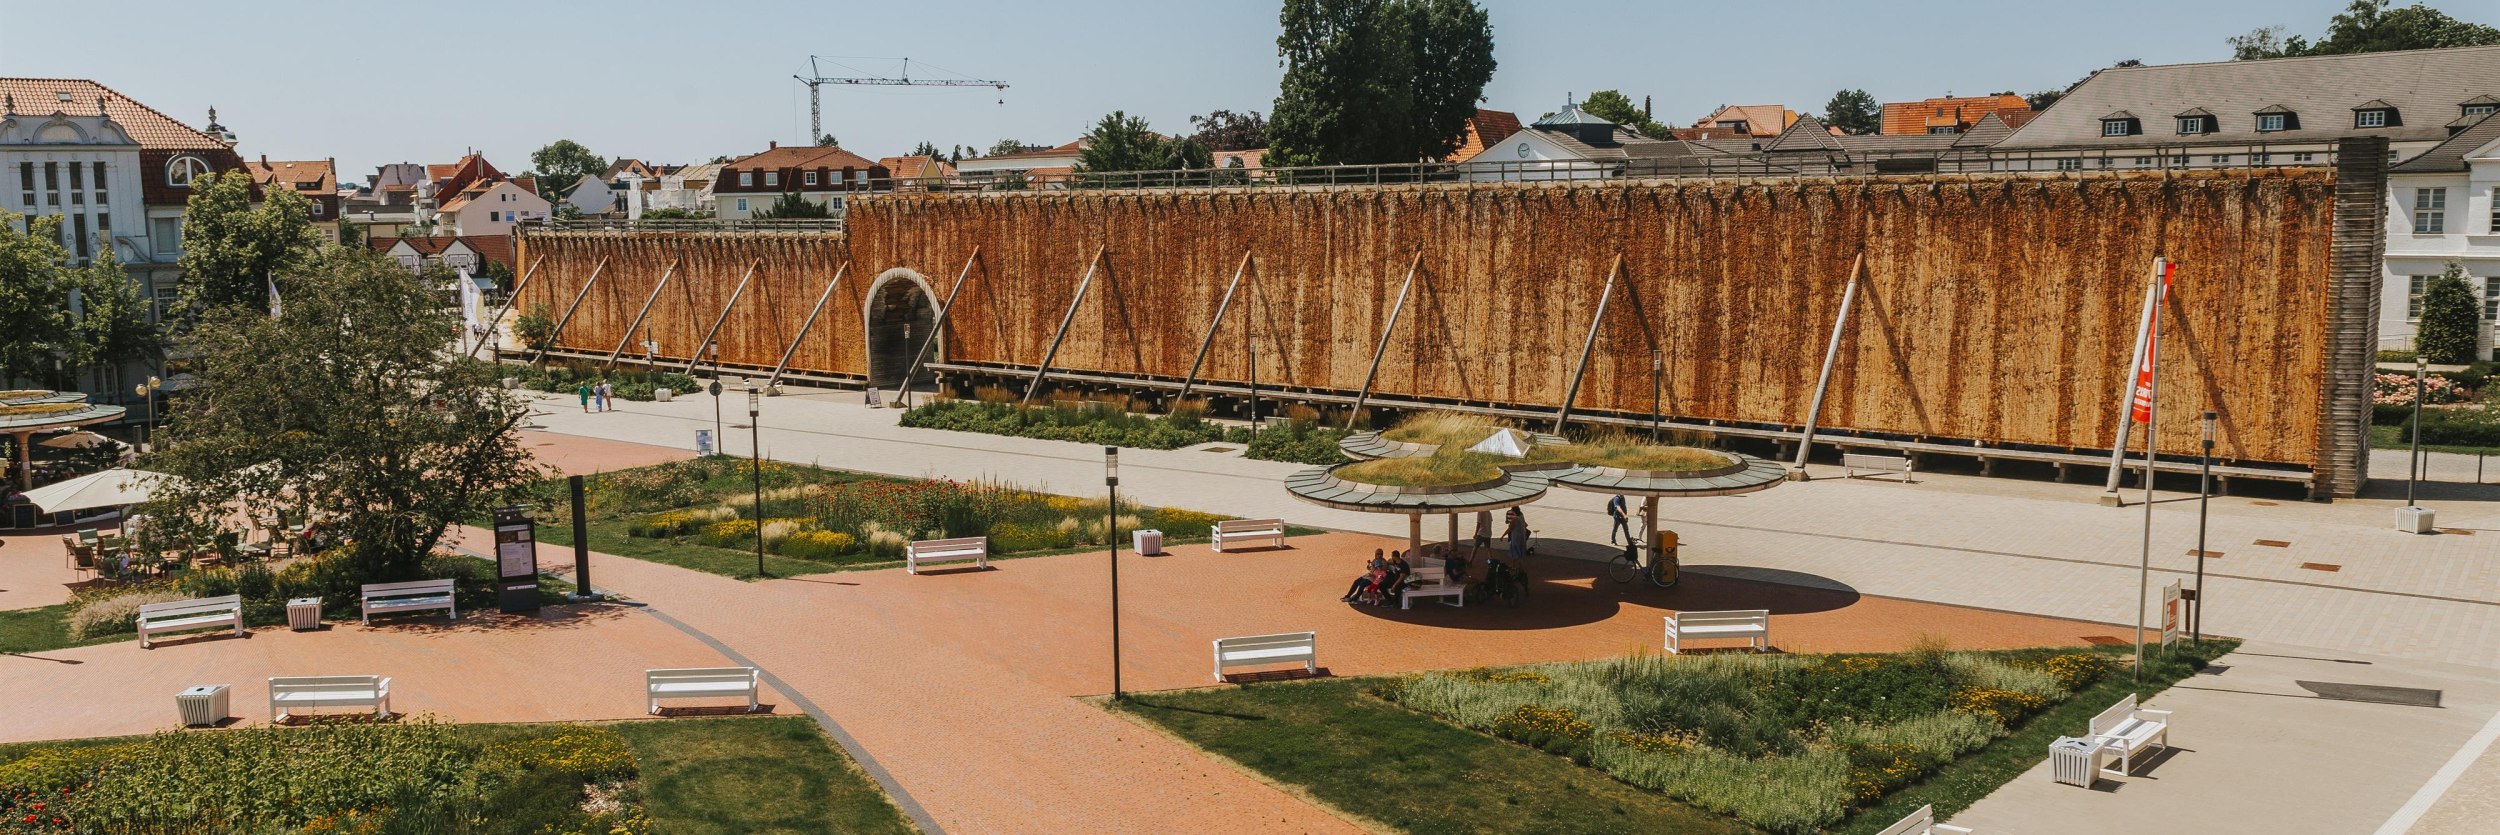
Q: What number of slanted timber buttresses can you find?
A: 12